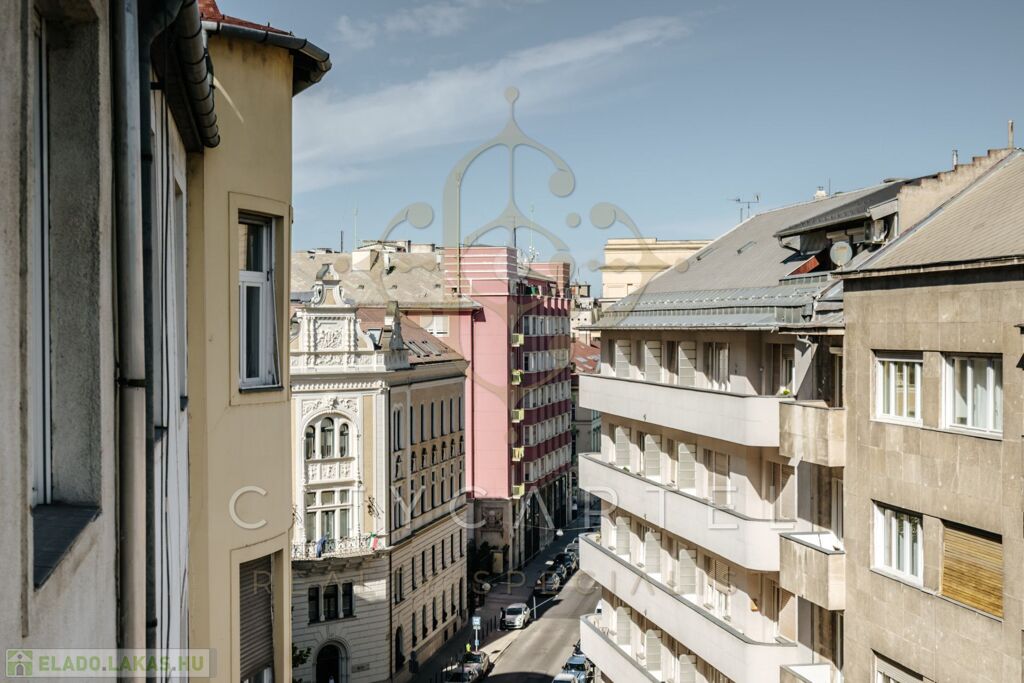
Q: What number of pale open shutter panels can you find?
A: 12